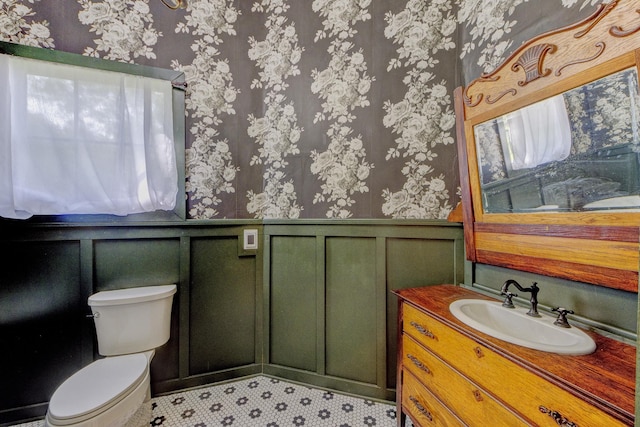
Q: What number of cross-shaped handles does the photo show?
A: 2